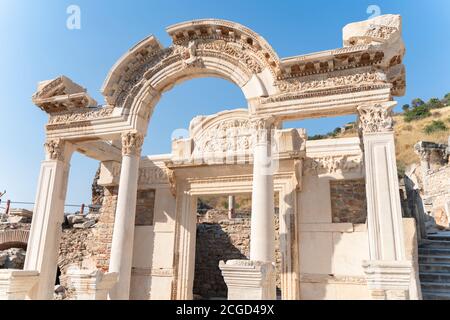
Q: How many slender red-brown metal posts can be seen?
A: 2